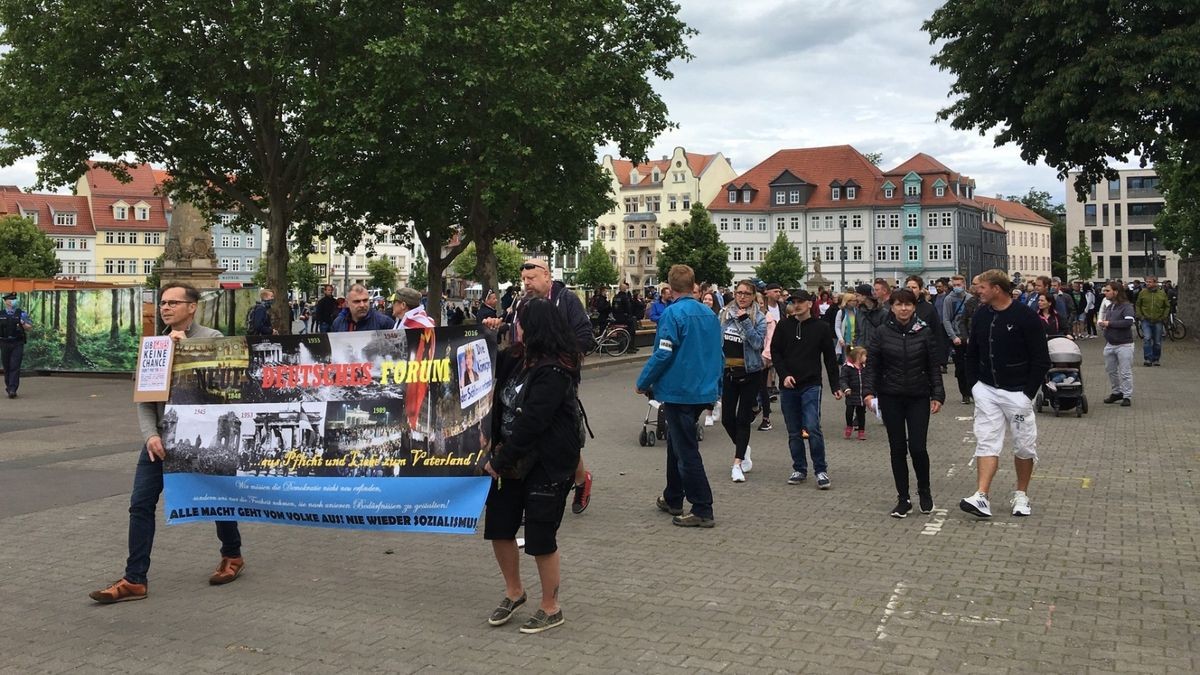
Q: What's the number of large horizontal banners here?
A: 1